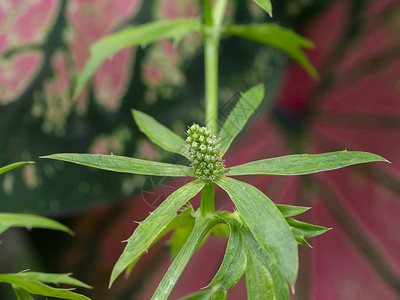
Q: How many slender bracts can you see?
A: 6